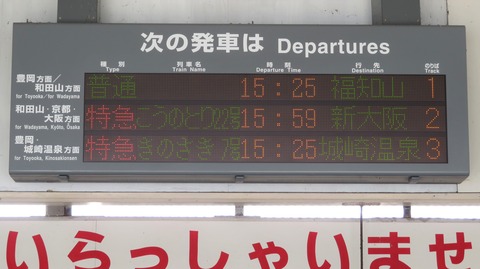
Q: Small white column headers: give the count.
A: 5